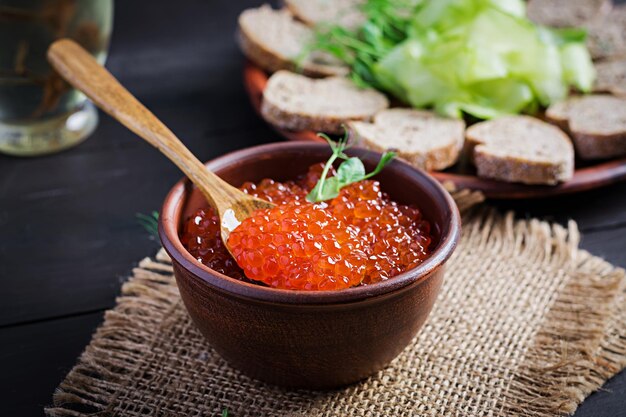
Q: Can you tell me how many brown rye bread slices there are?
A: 9